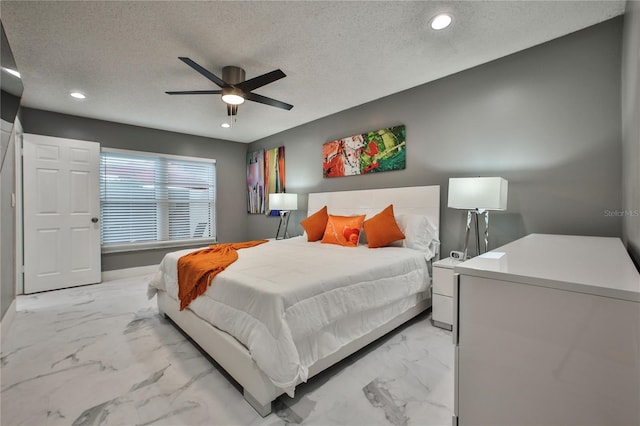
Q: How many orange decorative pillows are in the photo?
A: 3